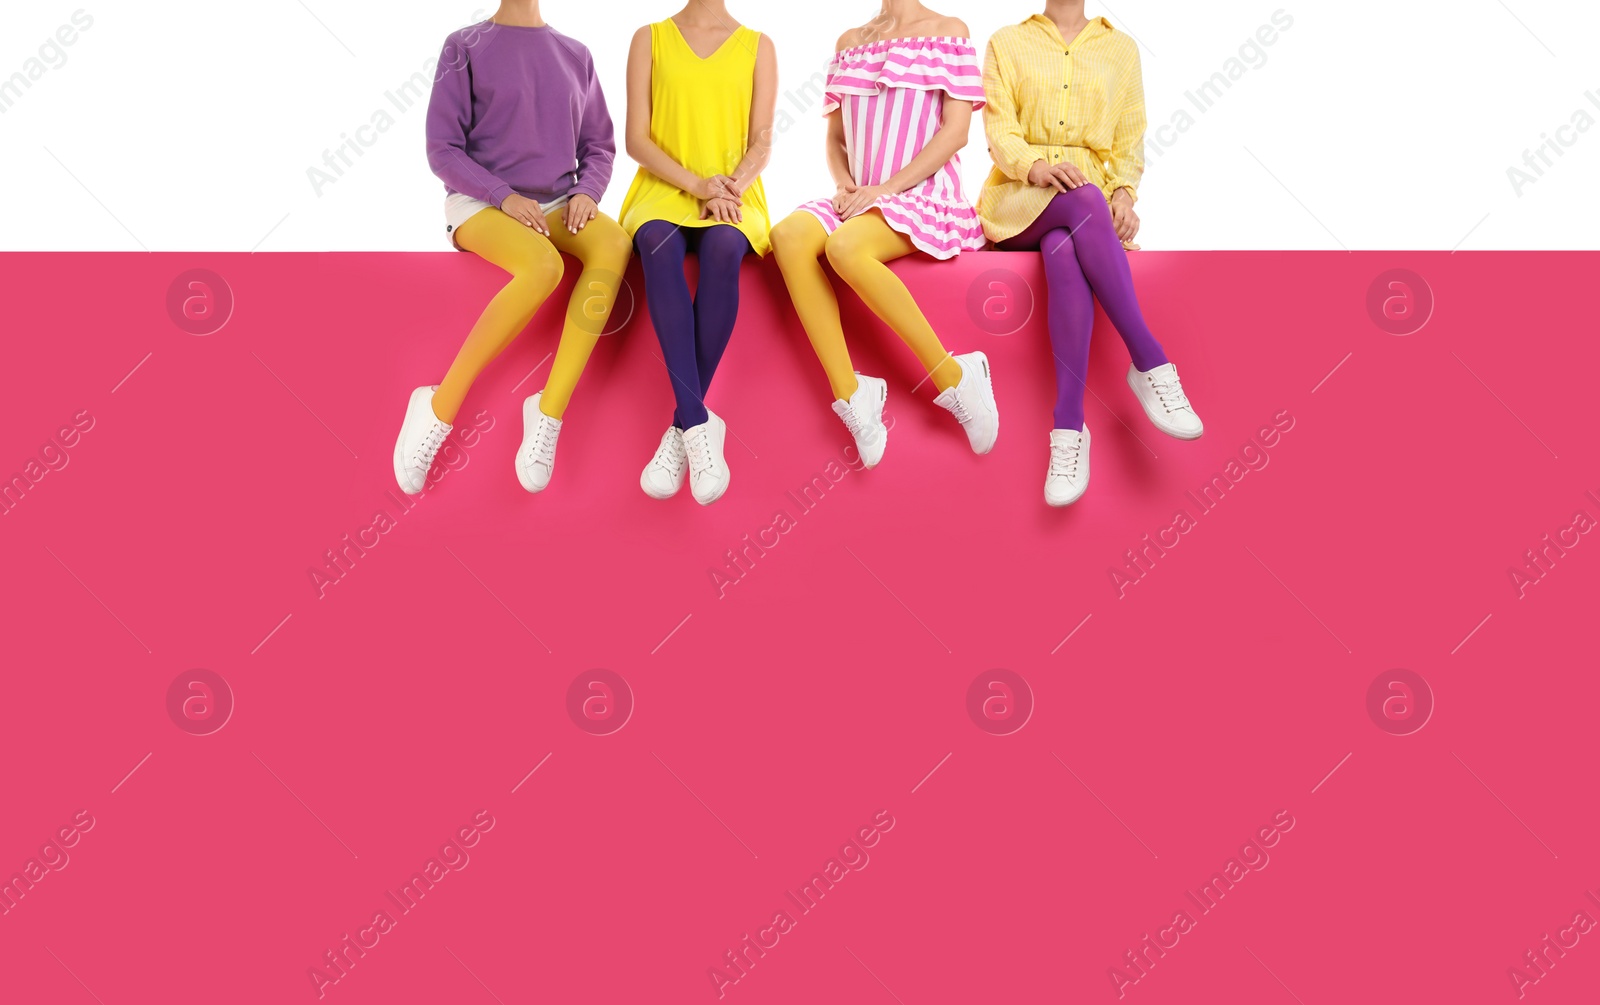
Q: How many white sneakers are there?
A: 8